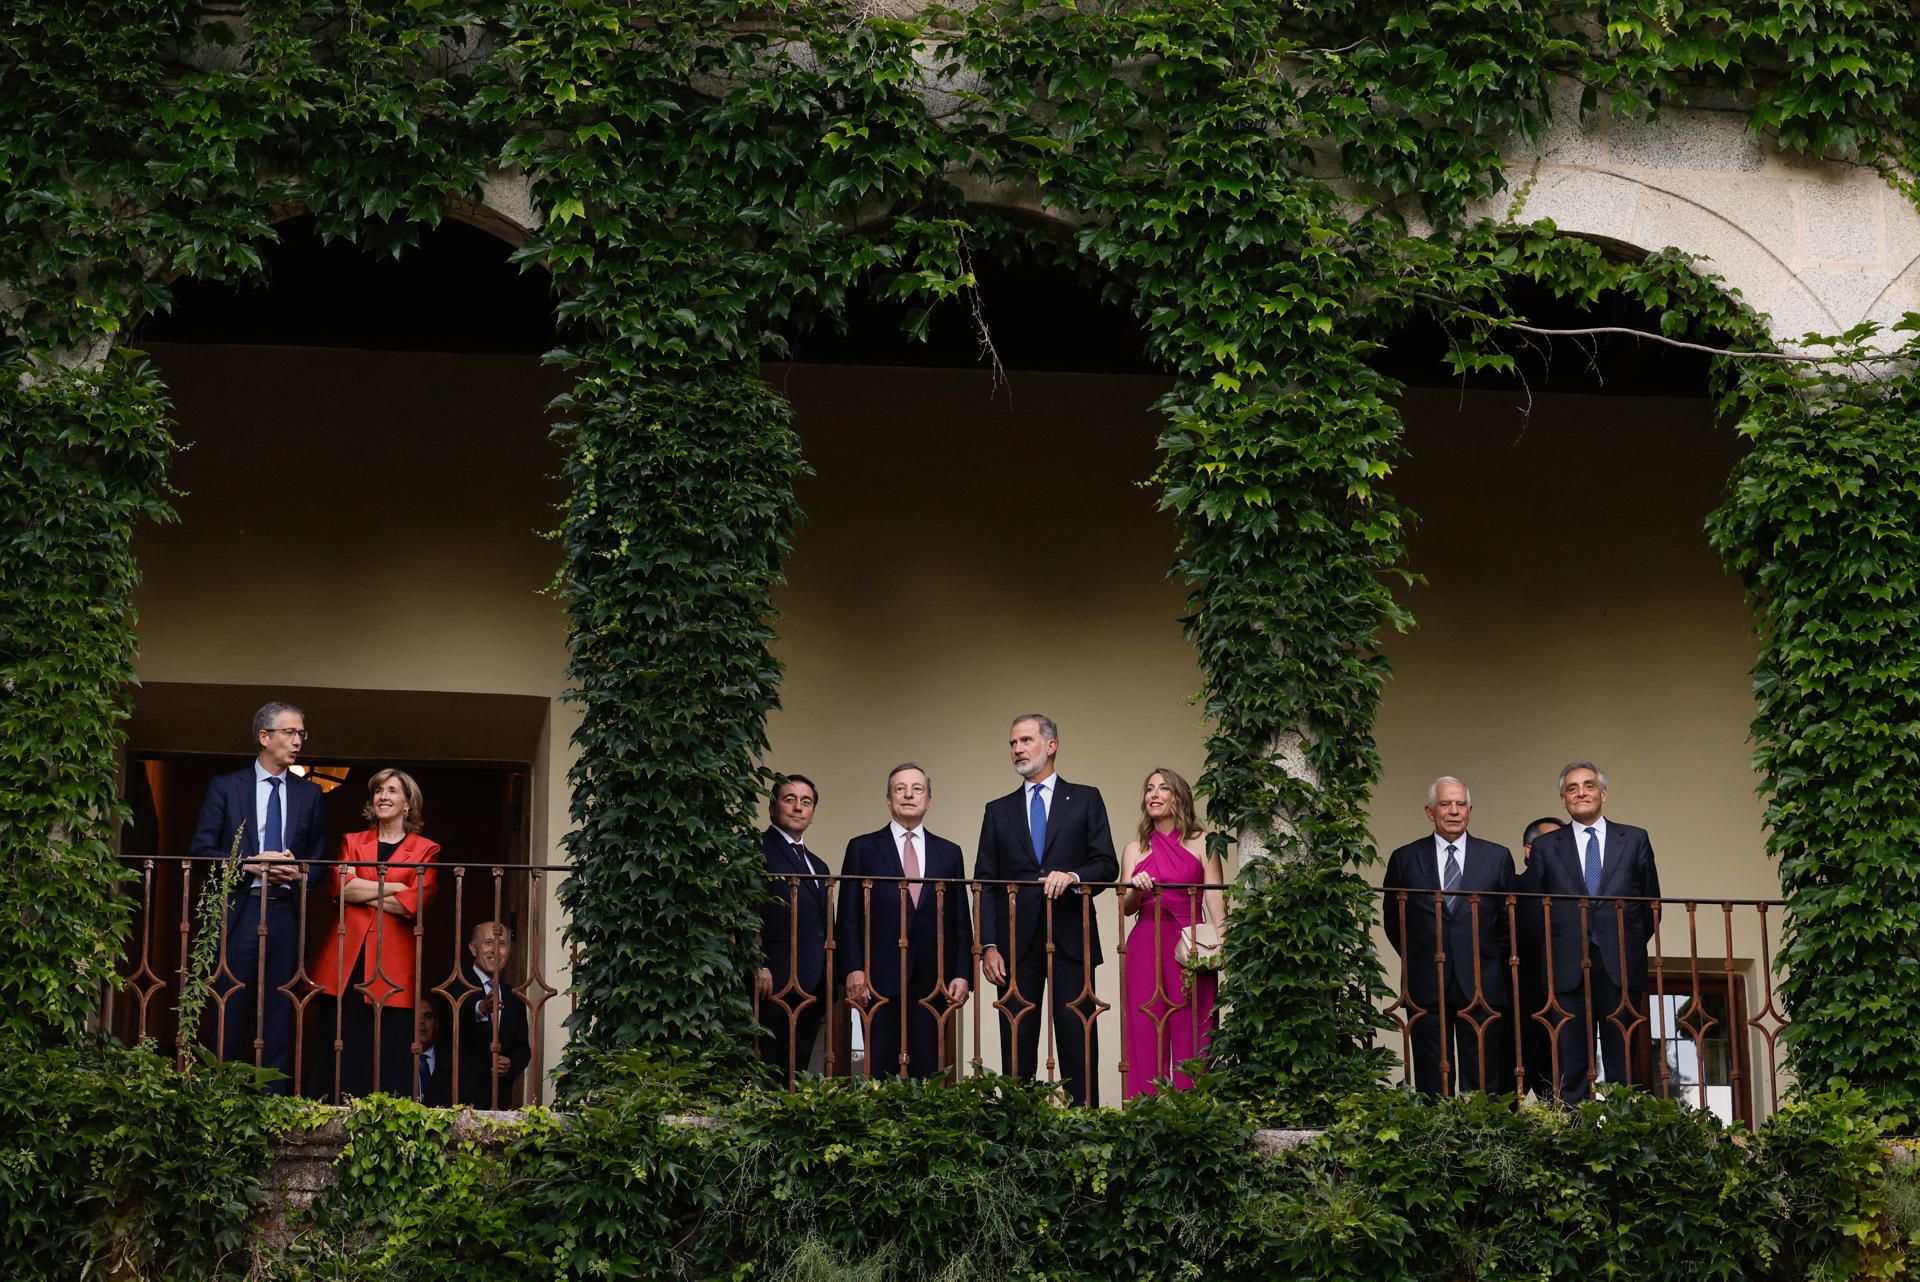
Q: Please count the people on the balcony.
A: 11